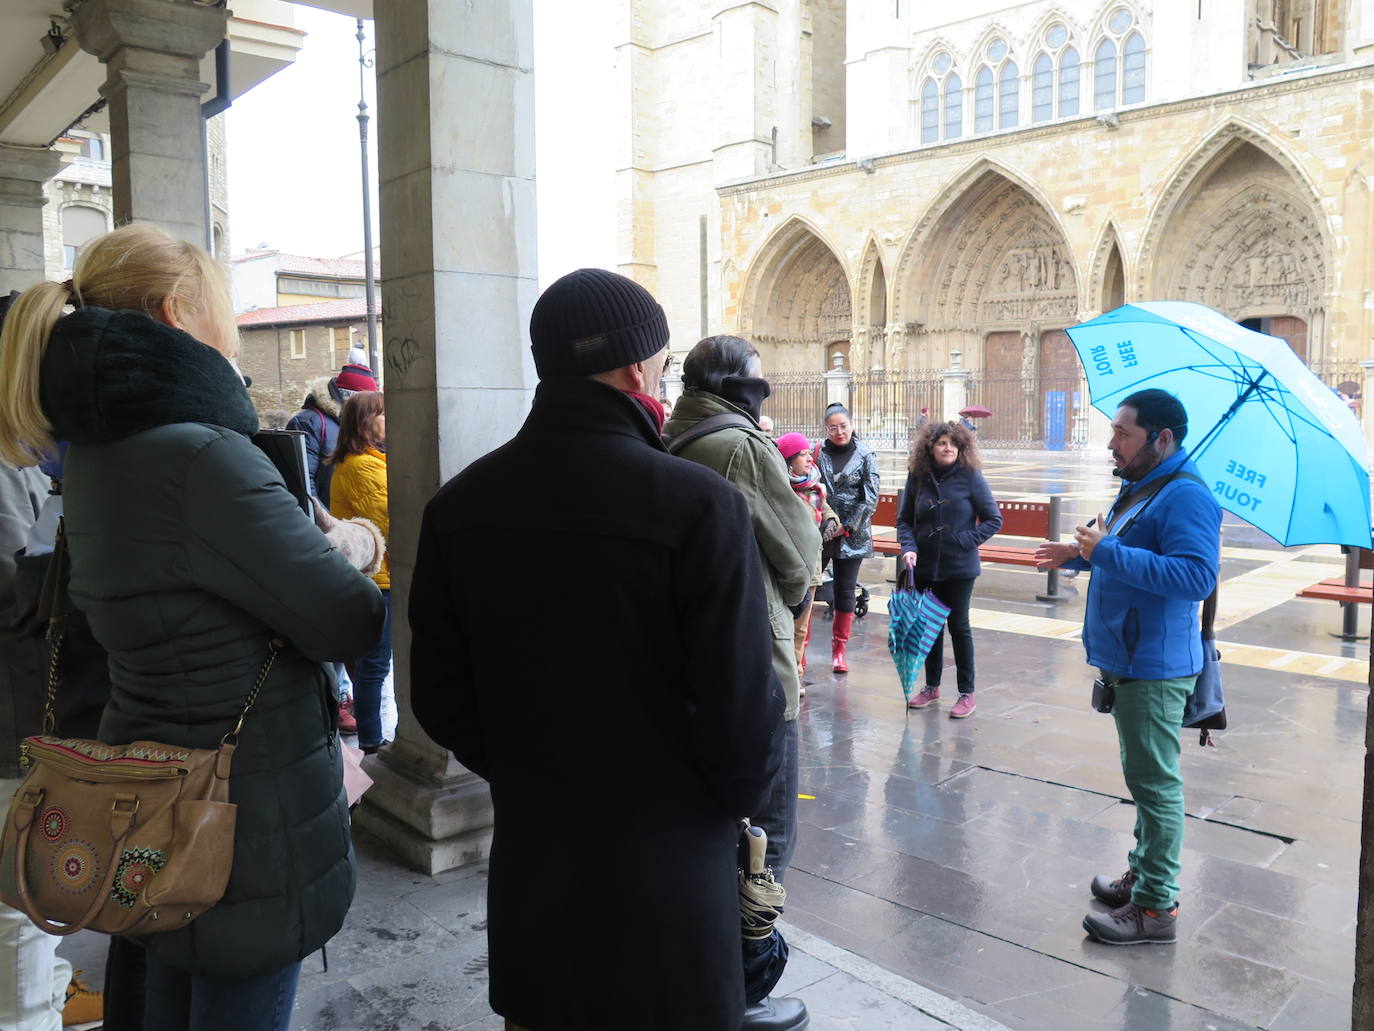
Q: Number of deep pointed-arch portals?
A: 3